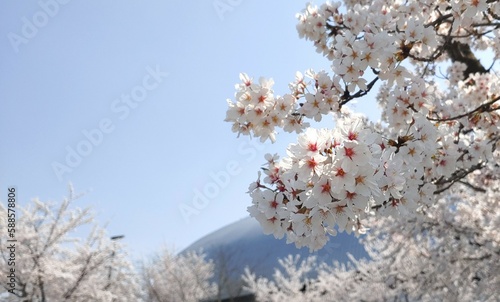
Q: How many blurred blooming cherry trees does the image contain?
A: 3